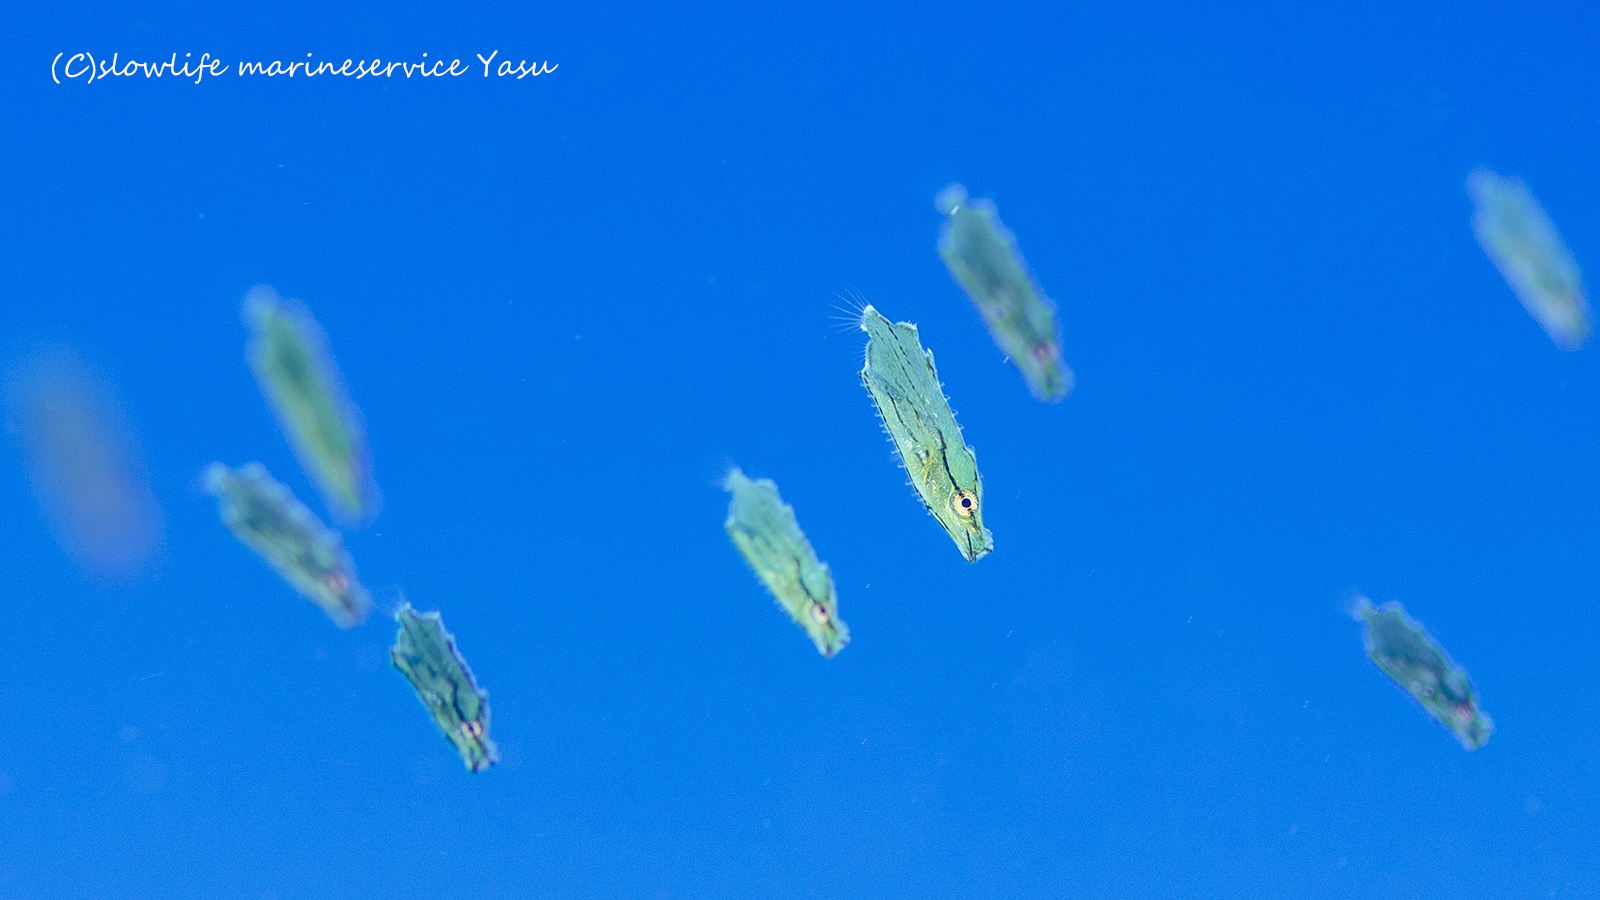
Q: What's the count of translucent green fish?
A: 9